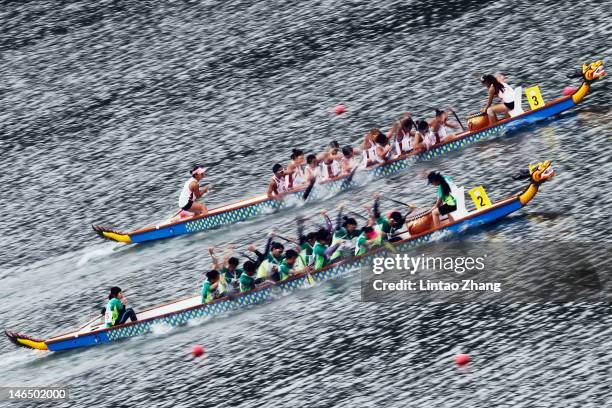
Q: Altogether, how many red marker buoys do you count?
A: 4